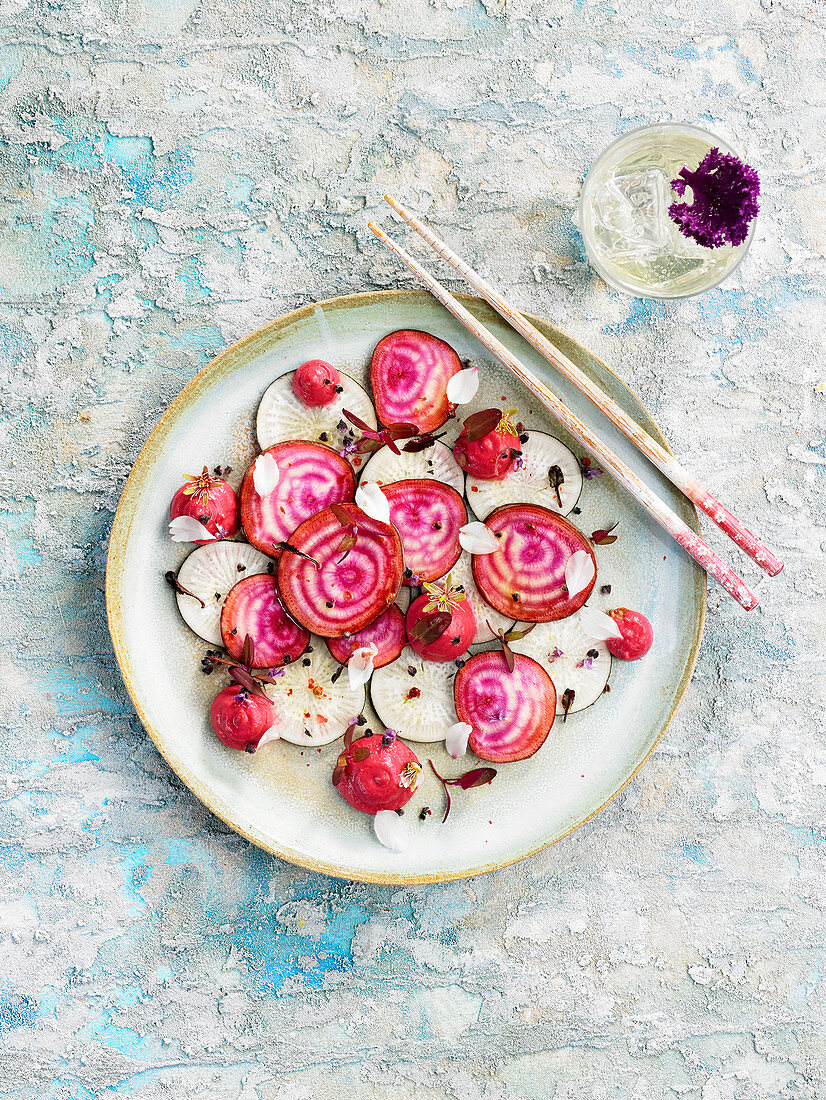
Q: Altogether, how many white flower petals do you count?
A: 11